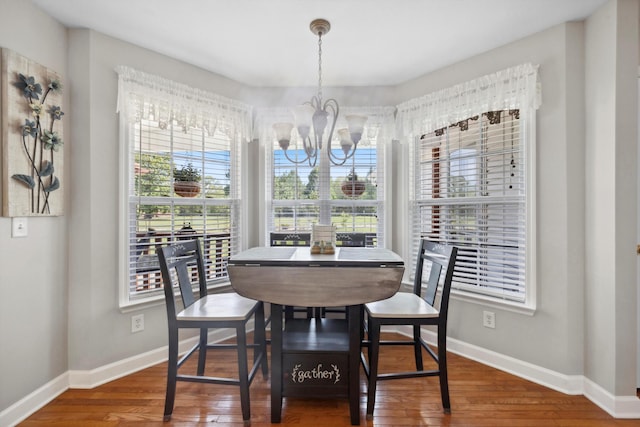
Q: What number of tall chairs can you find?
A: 4